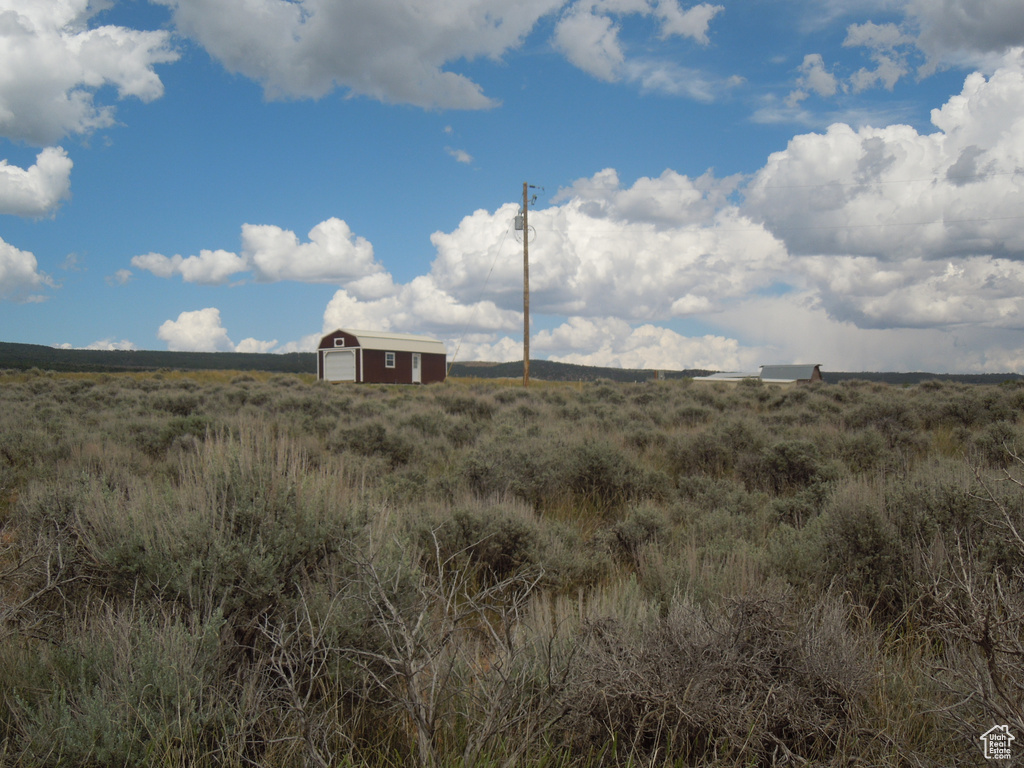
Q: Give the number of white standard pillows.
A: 0